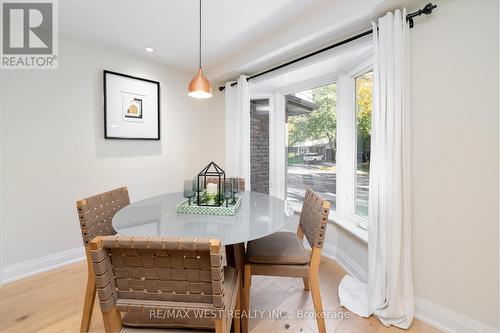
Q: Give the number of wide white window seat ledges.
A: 1